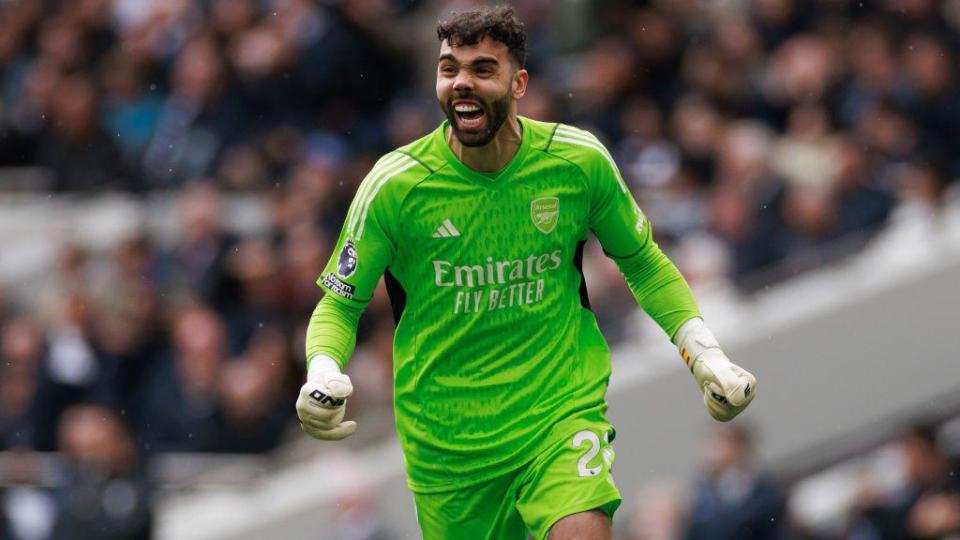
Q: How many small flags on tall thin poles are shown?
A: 0